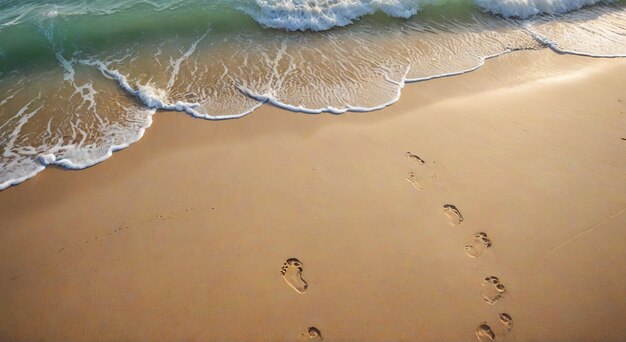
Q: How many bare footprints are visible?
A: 9